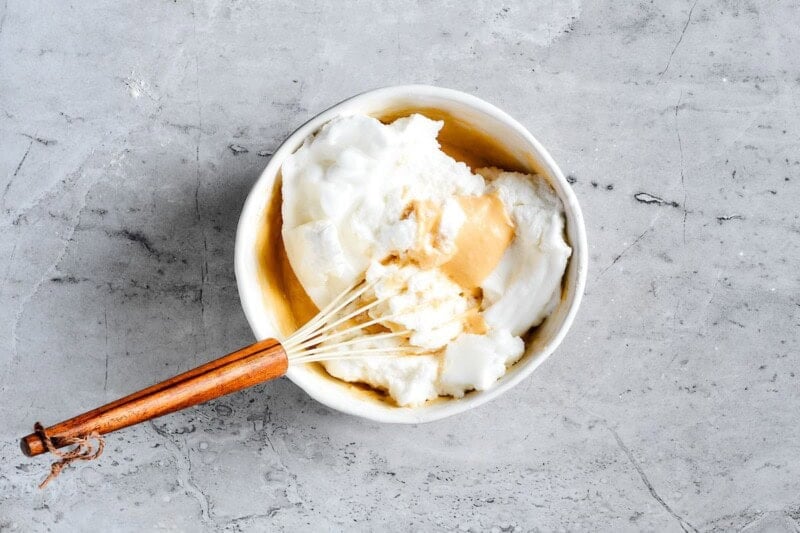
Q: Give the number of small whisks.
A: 1